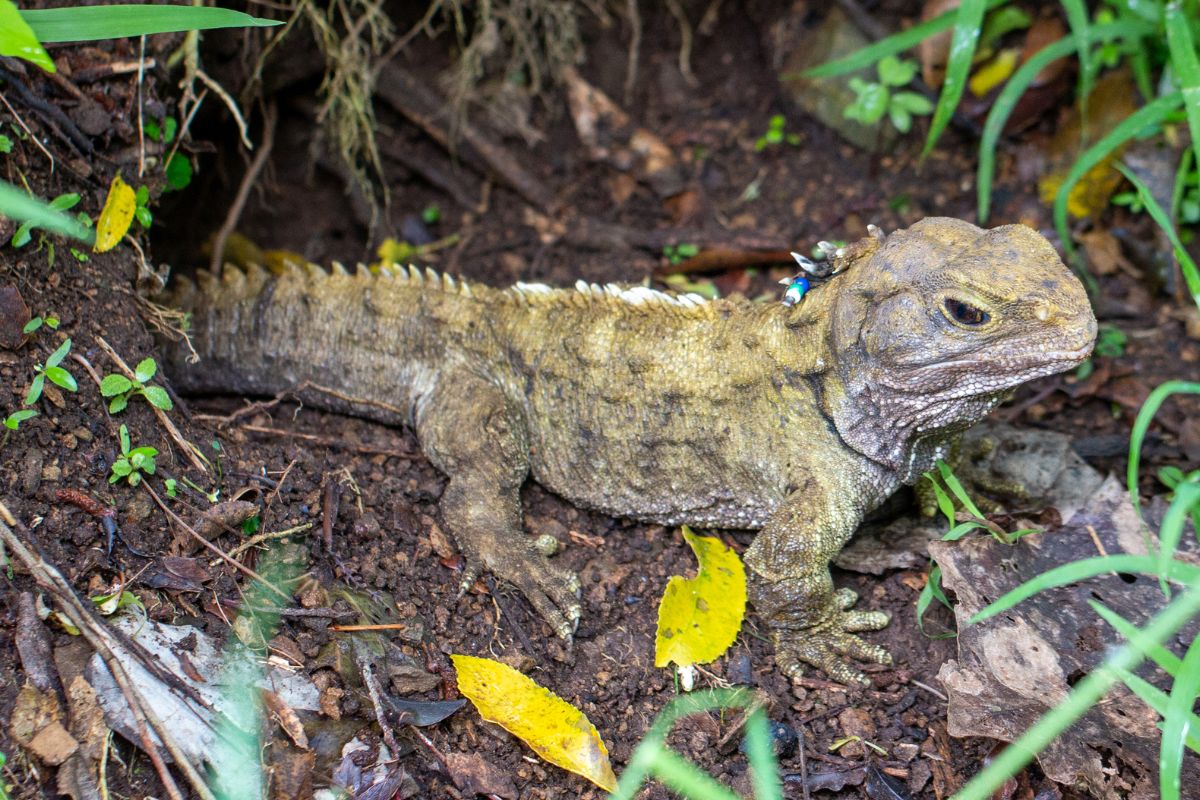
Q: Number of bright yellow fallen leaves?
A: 3